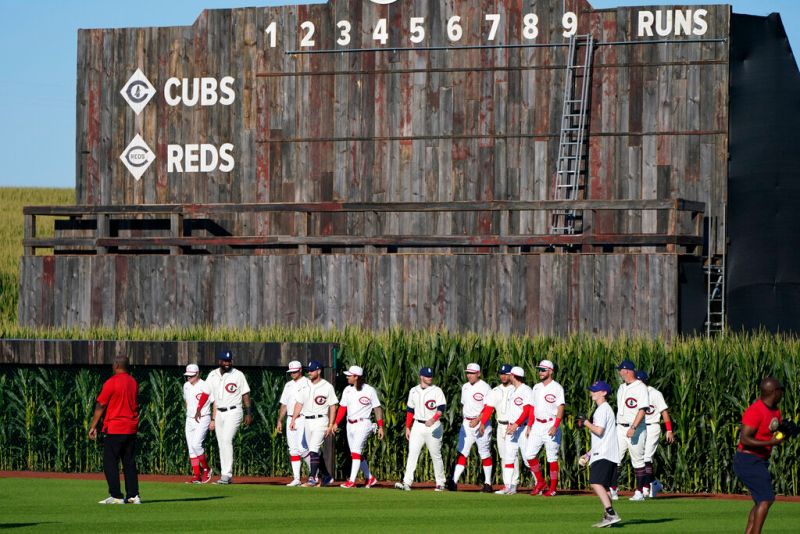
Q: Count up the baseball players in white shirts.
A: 12